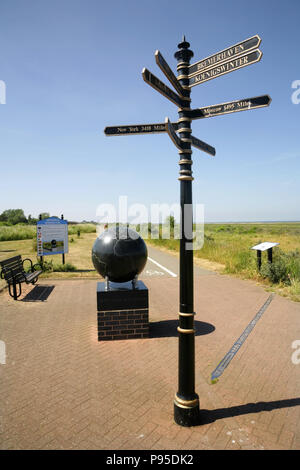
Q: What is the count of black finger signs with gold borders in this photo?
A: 8